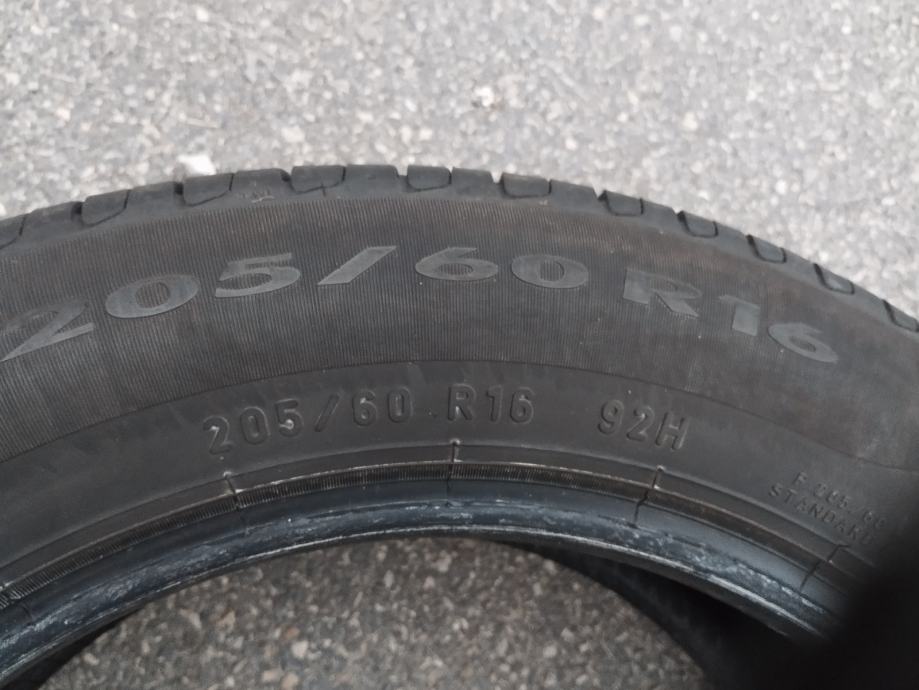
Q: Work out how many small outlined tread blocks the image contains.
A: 11